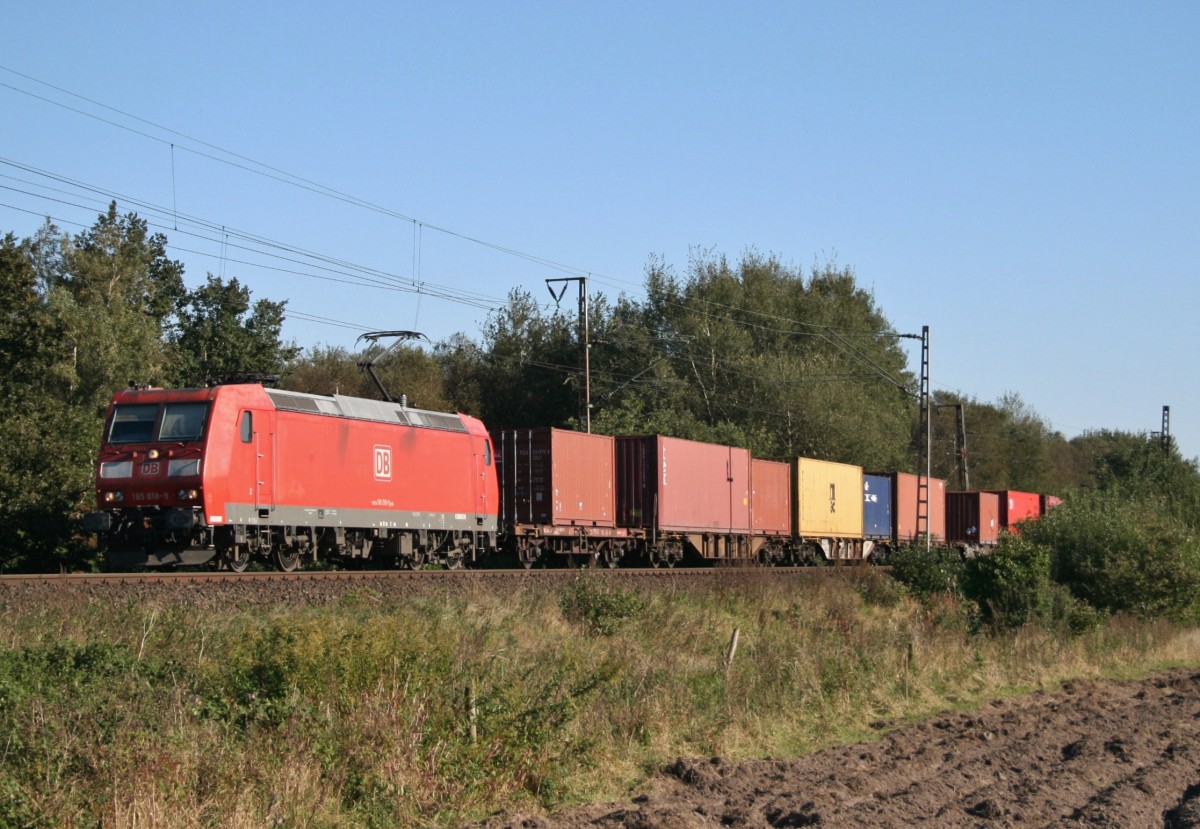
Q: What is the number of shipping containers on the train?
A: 9